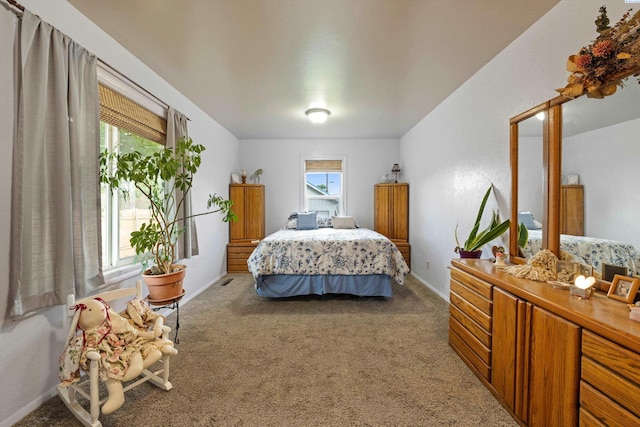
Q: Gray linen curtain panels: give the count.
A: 2